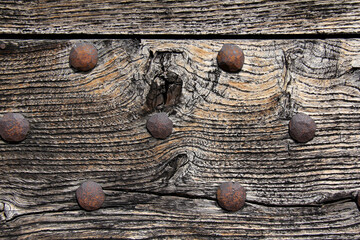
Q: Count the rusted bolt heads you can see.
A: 7